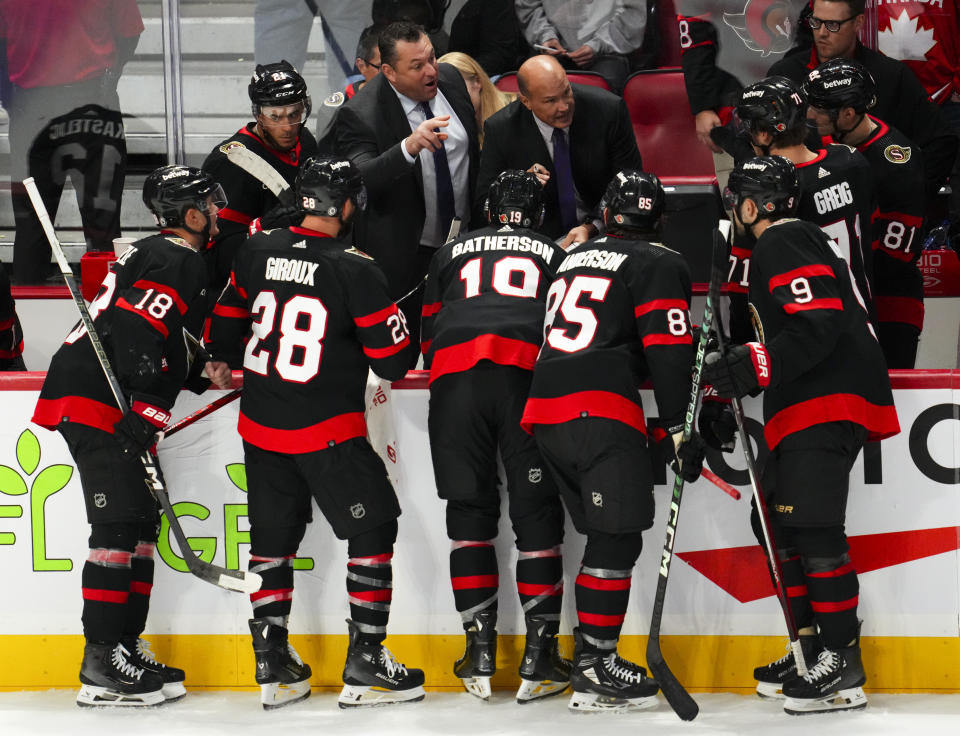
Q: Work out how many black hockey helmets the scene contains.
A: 8